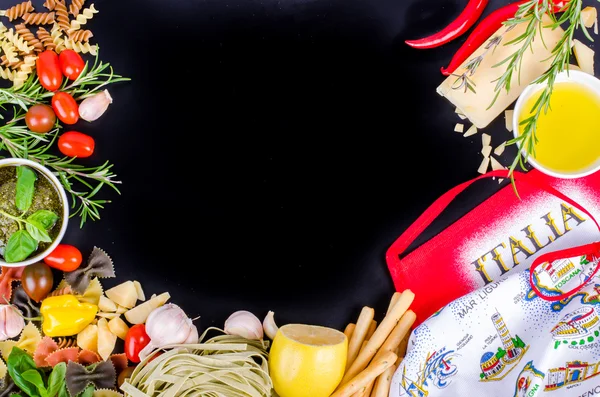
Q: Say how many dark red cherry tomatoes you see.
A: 2